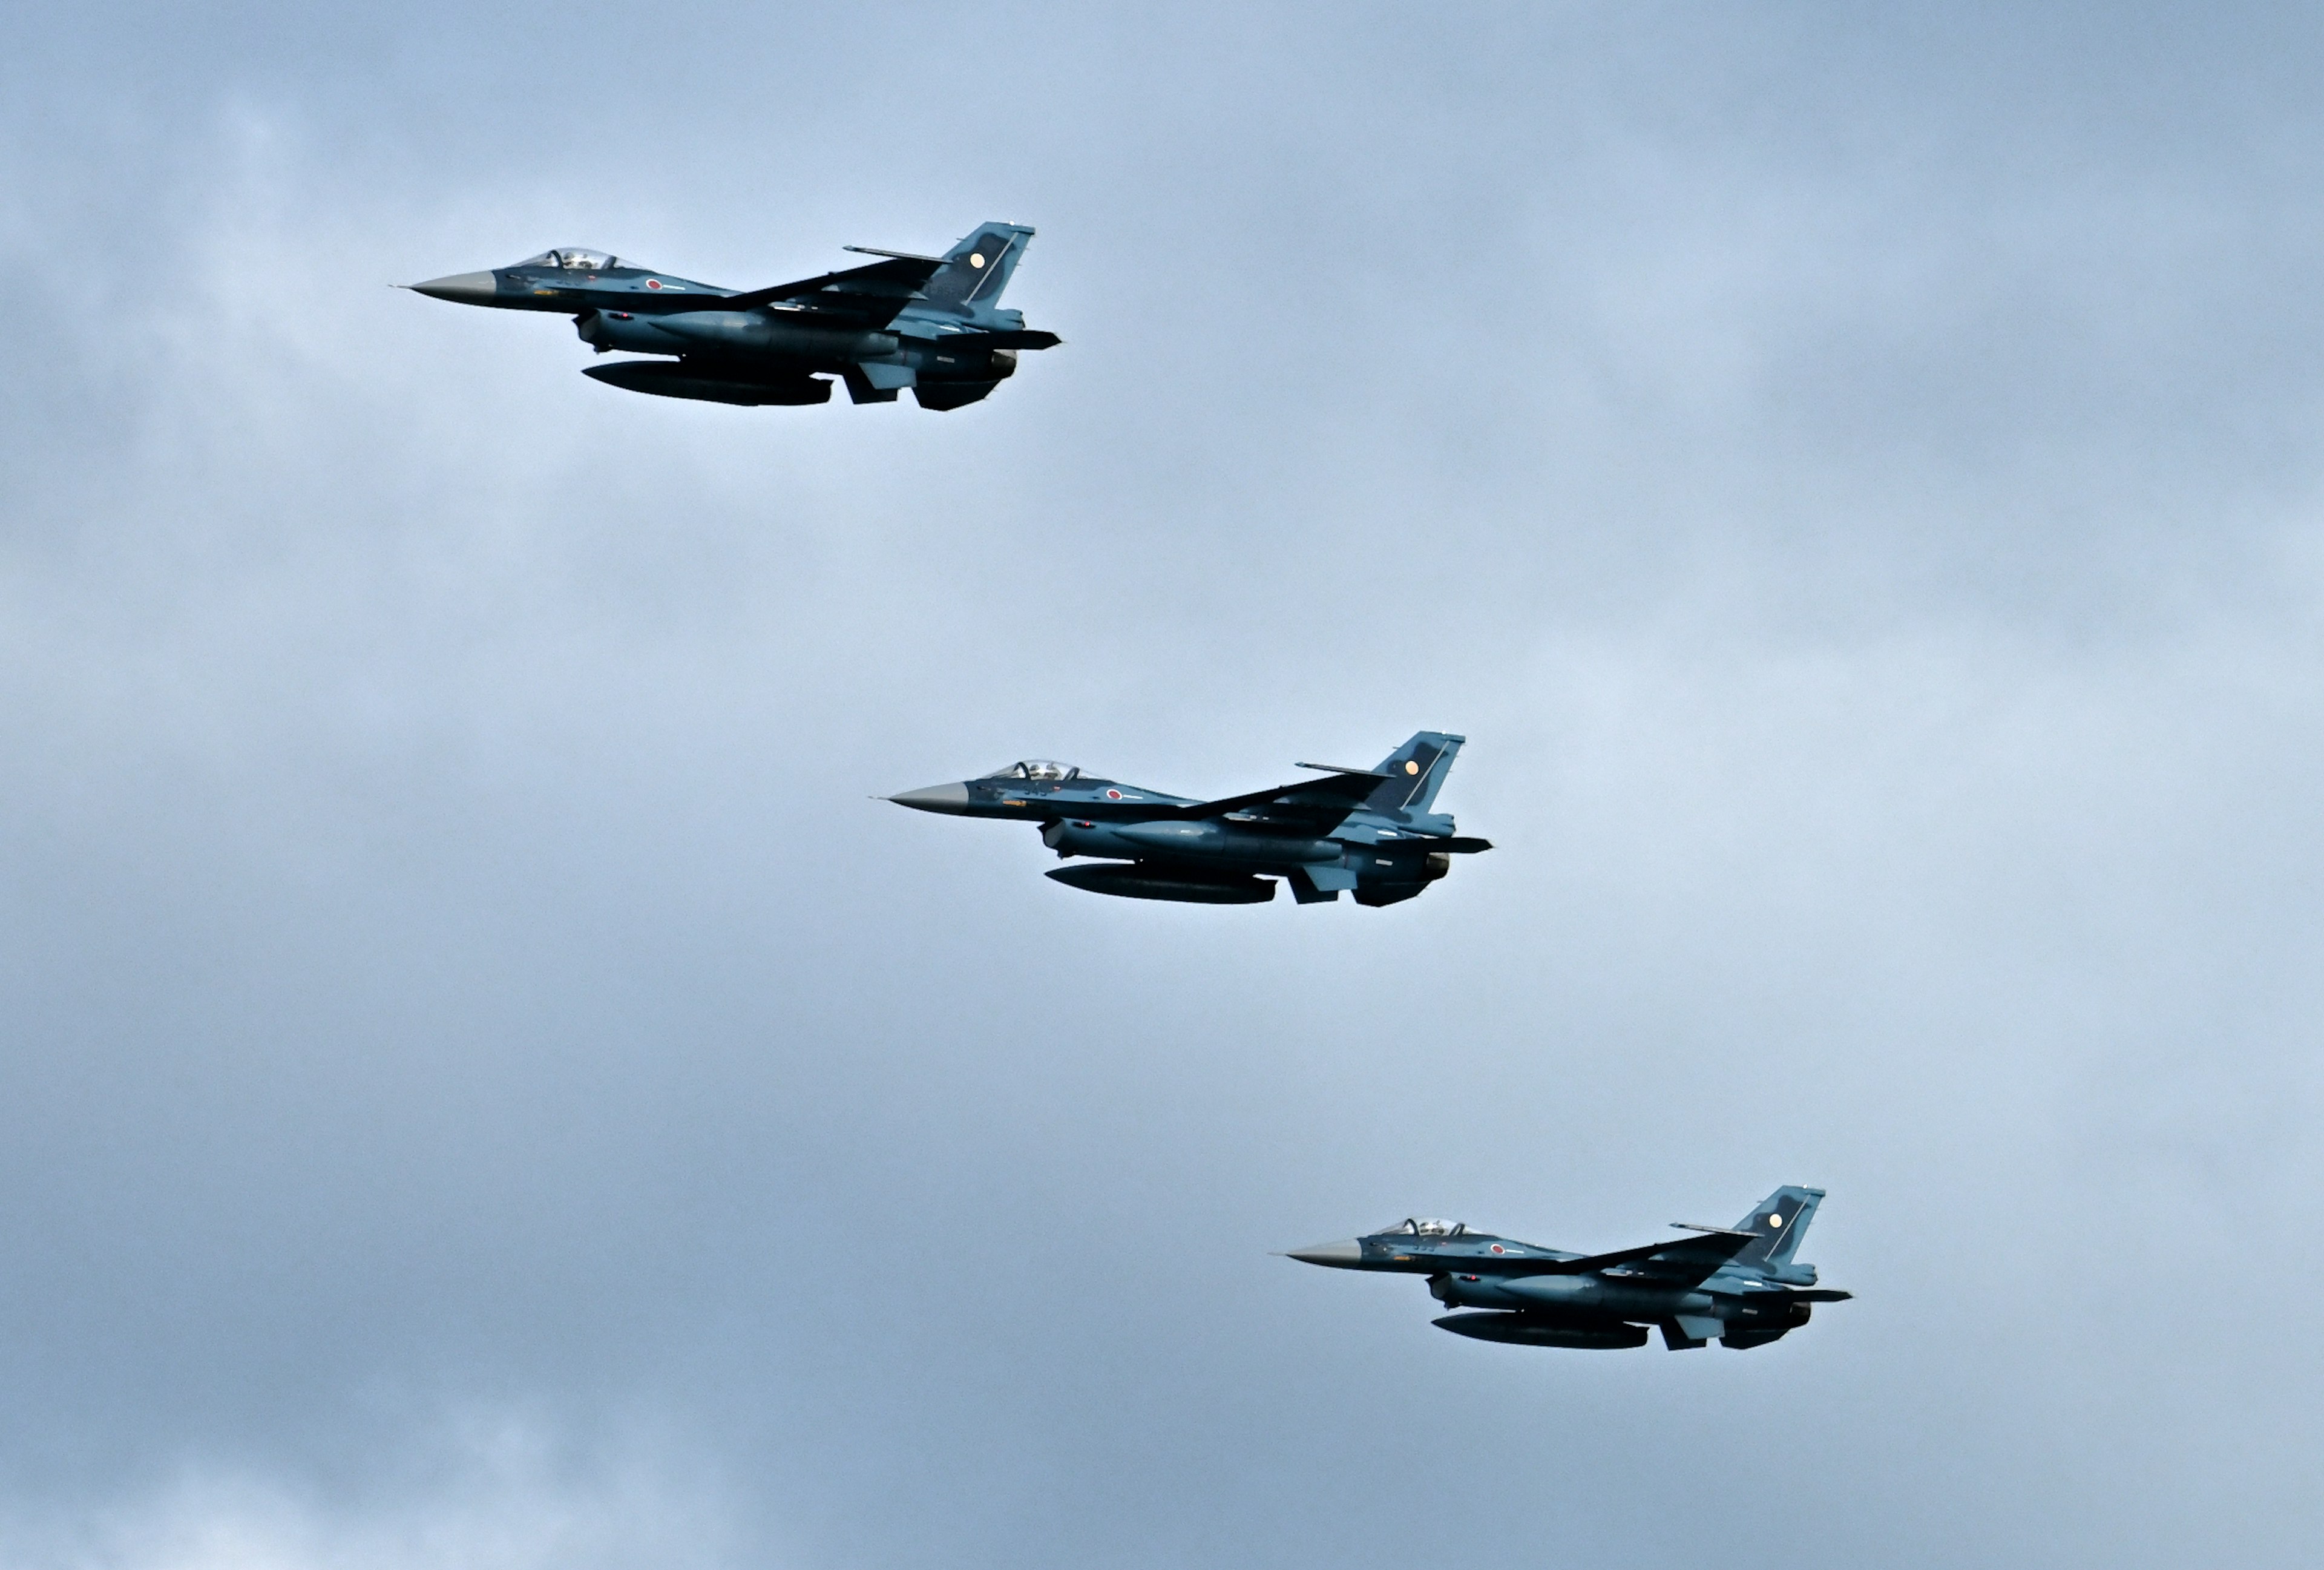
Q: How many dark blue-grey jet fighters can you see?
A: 3